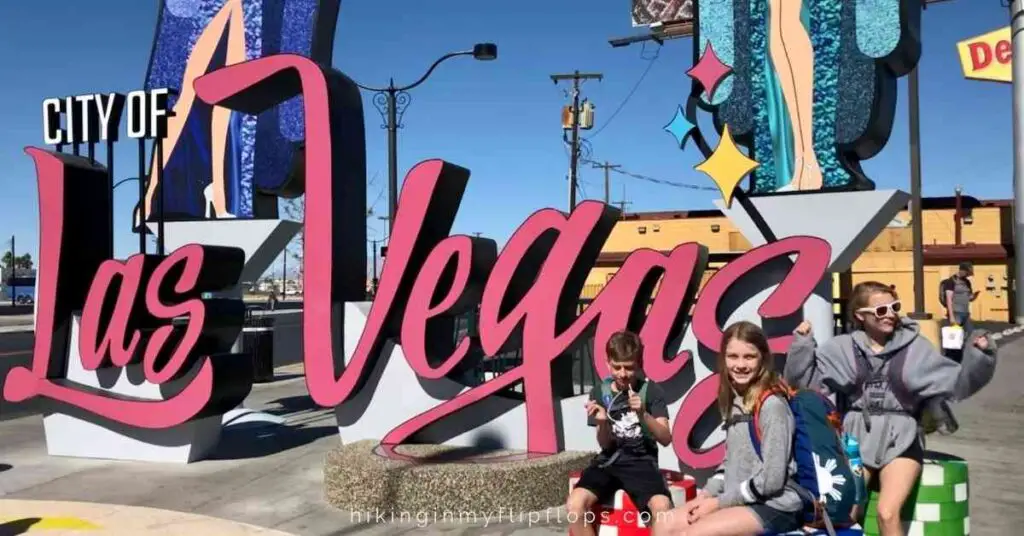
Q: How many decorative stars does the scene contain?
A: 3